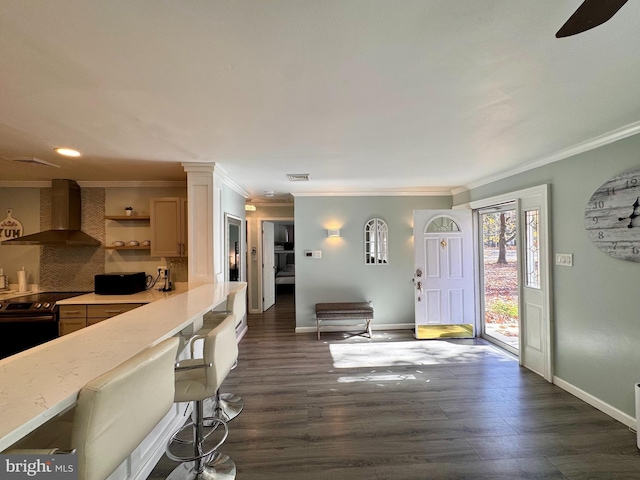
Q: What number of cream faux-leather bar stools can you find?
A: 3